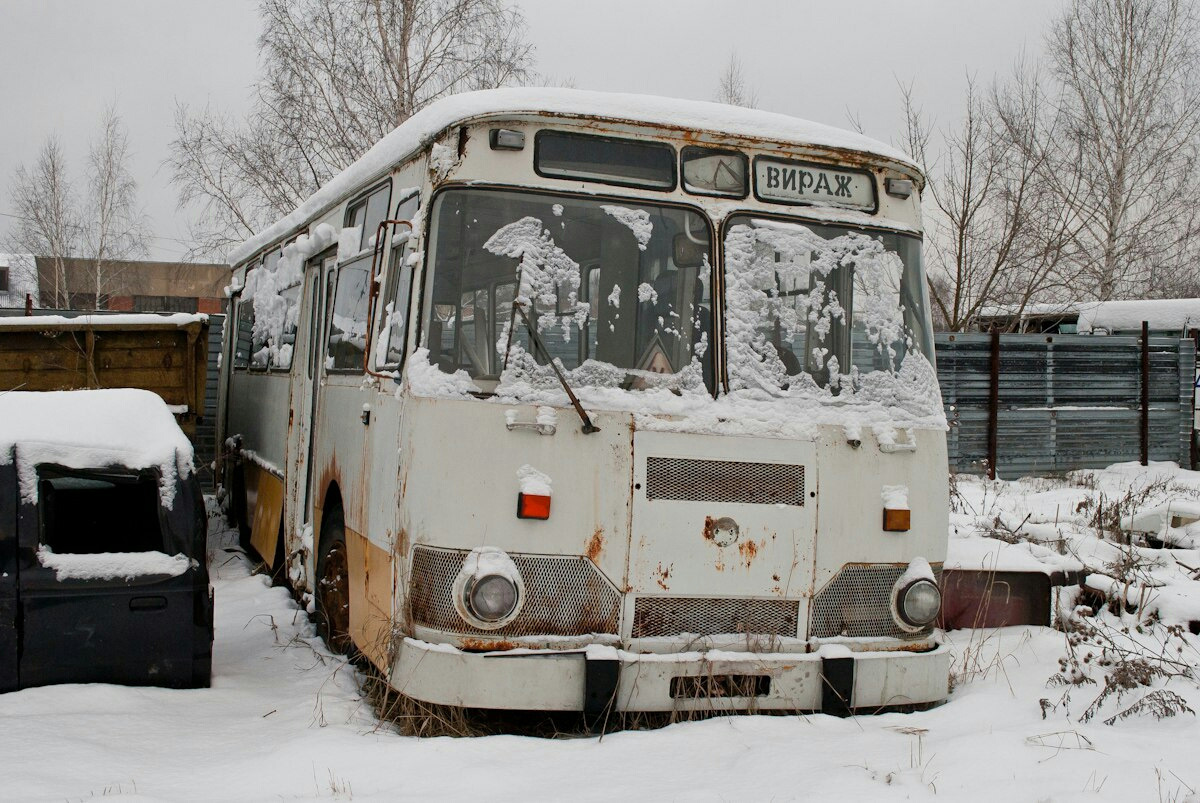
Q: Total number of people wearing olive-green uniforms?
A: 0